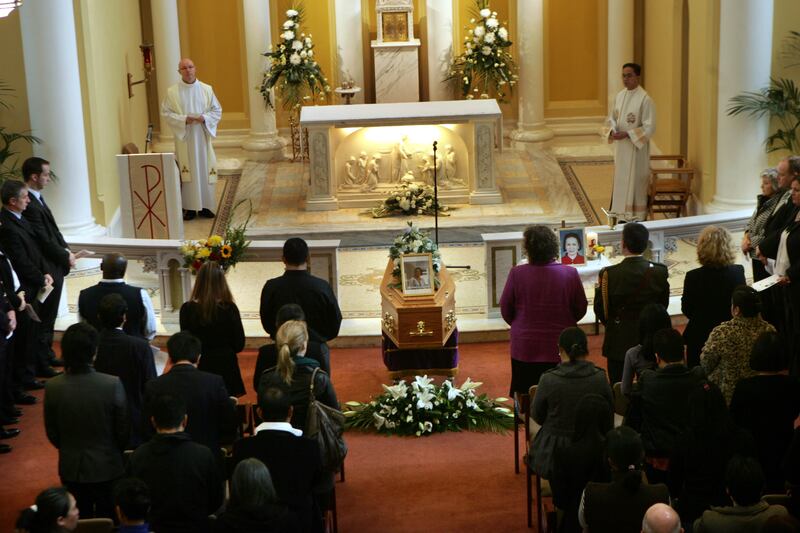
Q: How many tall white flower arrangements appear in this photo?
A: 2